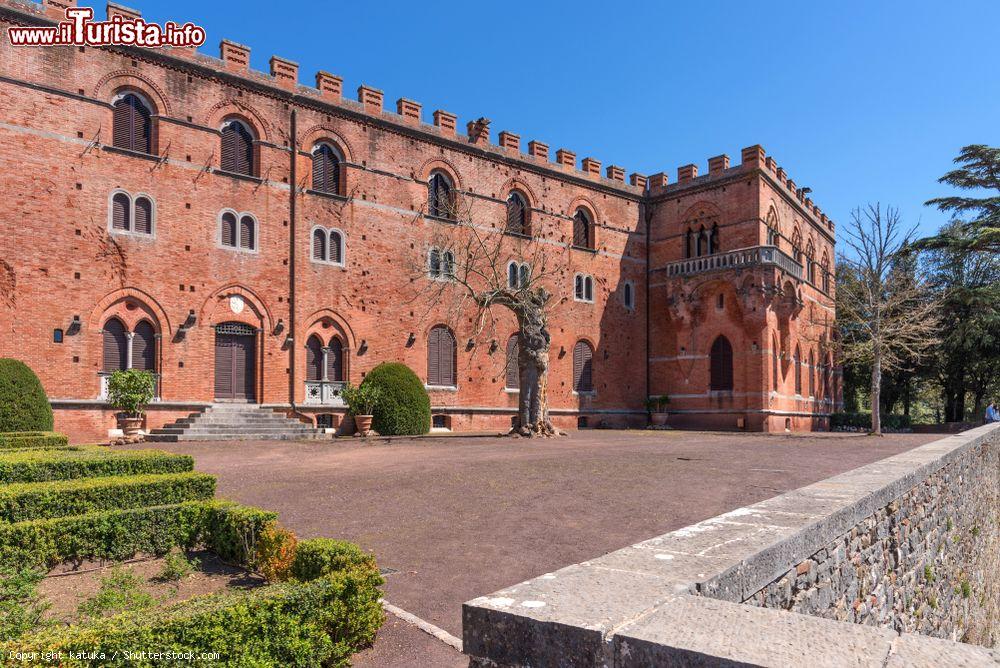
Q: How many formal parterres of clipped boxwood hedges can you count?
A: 1